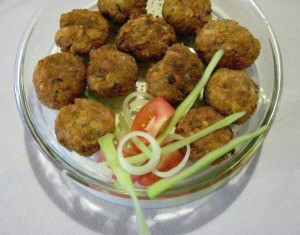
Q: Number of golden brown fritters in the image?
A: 11